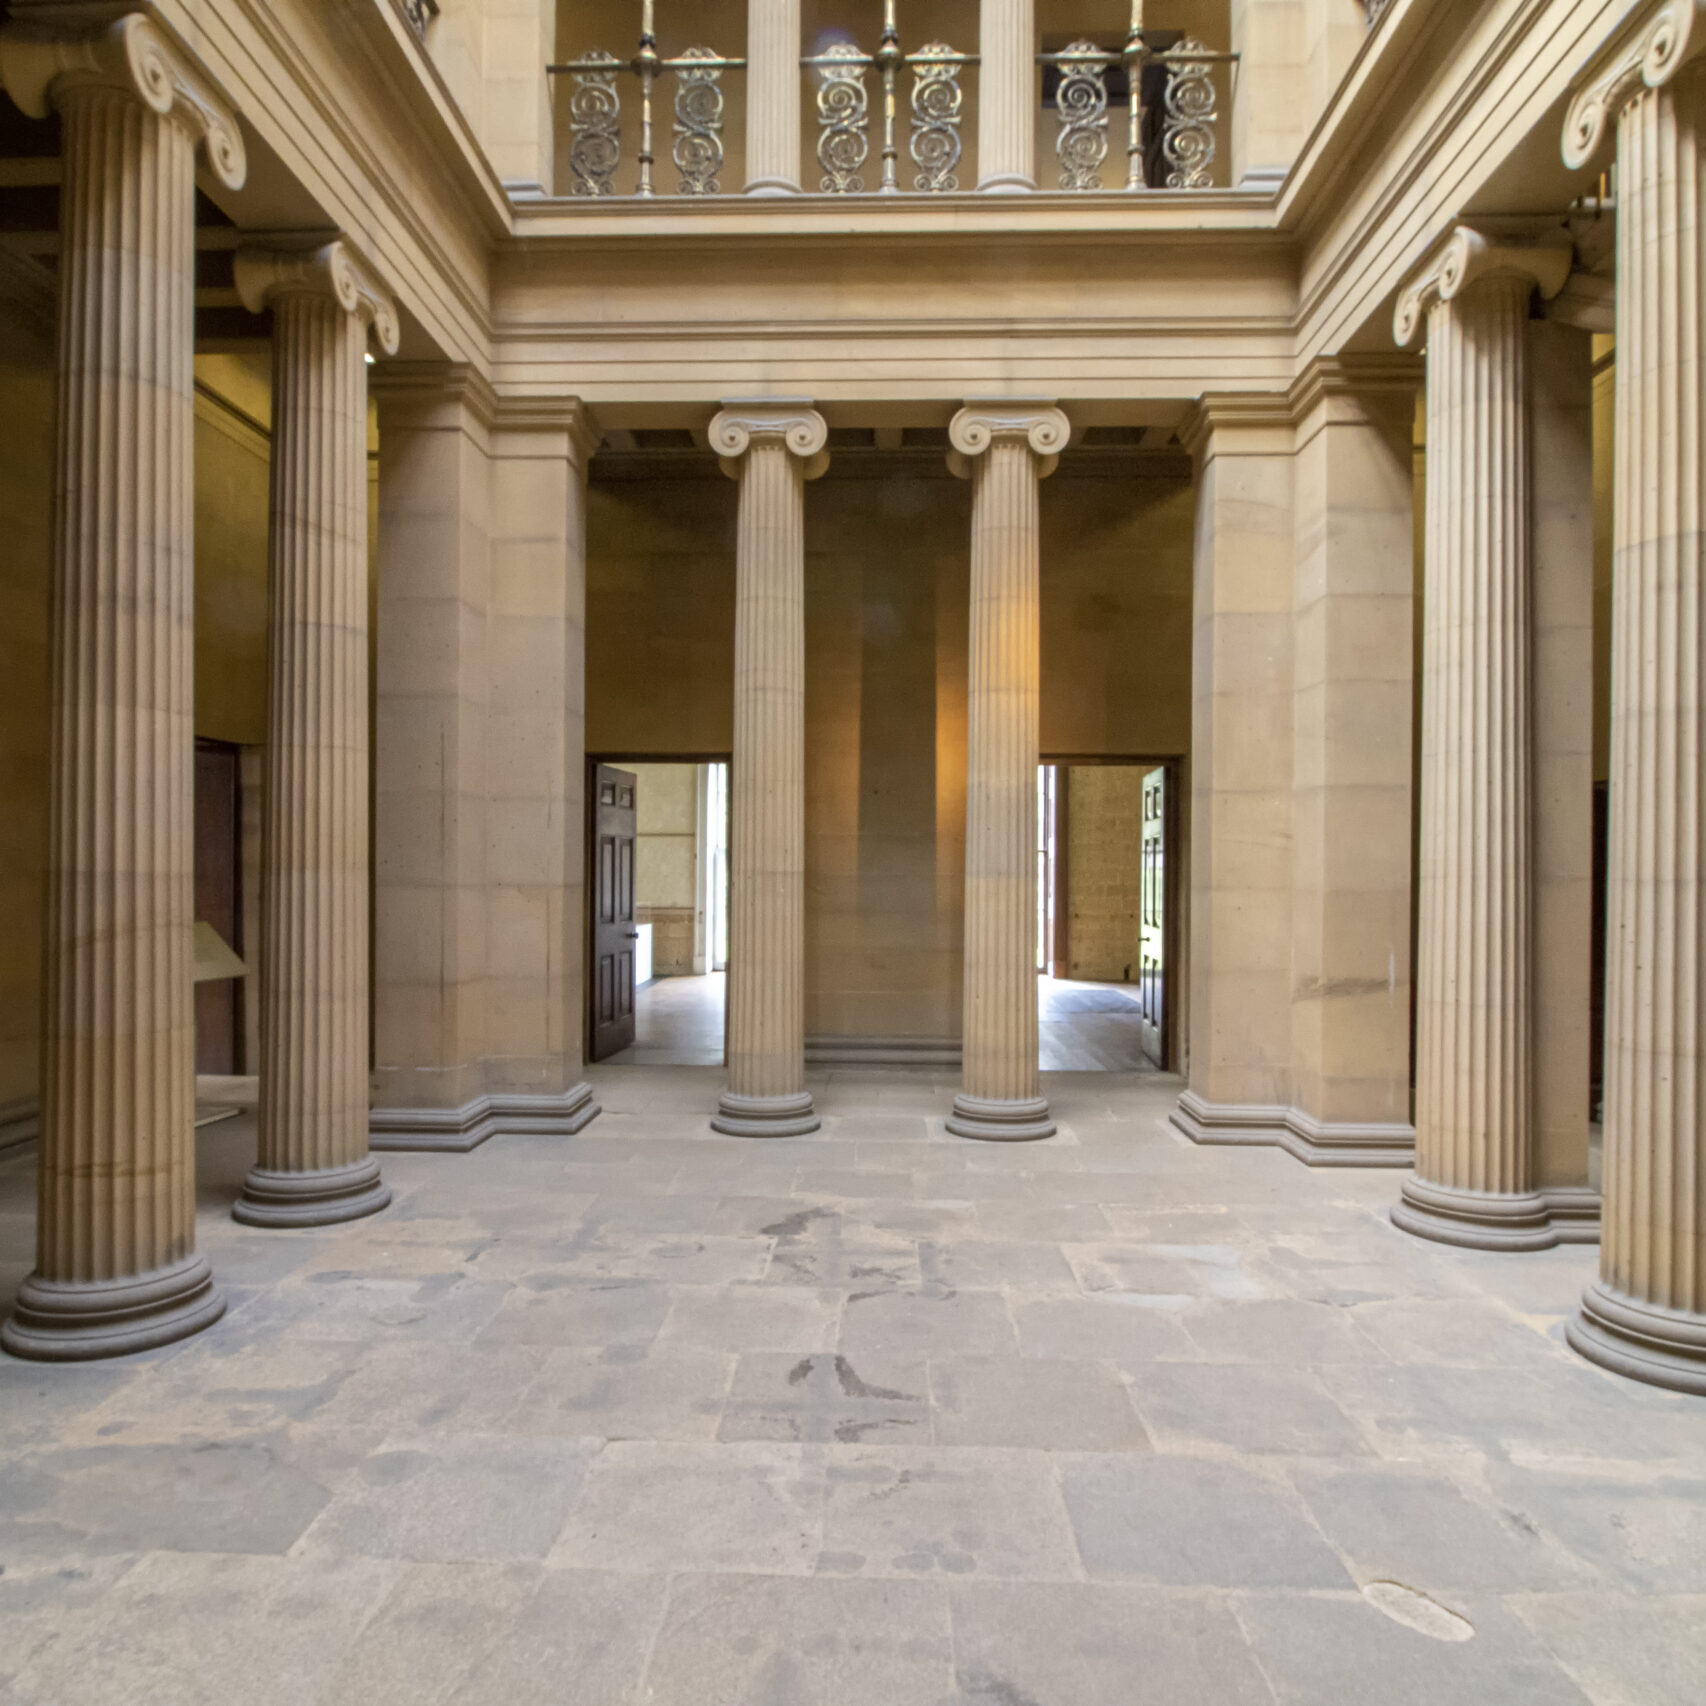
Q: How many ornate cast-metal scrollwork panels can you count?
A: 6